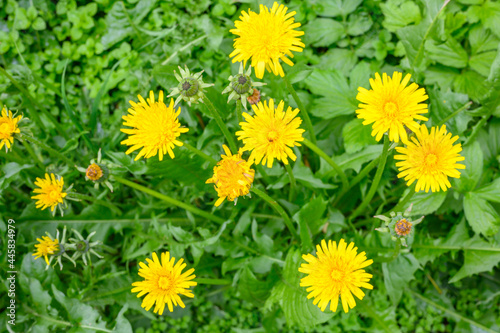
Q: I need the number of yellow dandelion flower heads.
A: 11